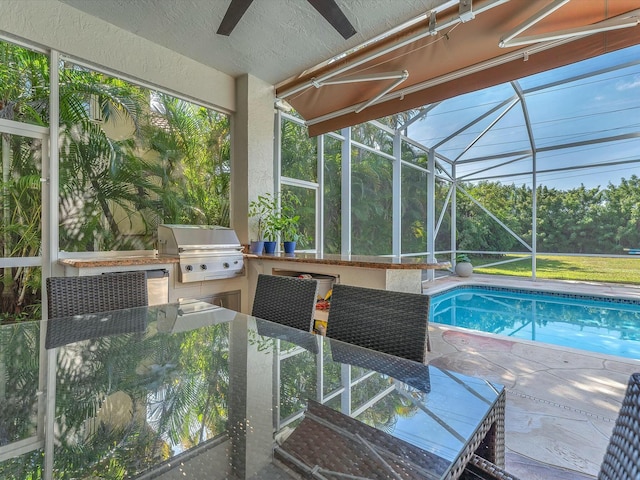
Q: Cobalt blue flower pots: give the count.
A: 3